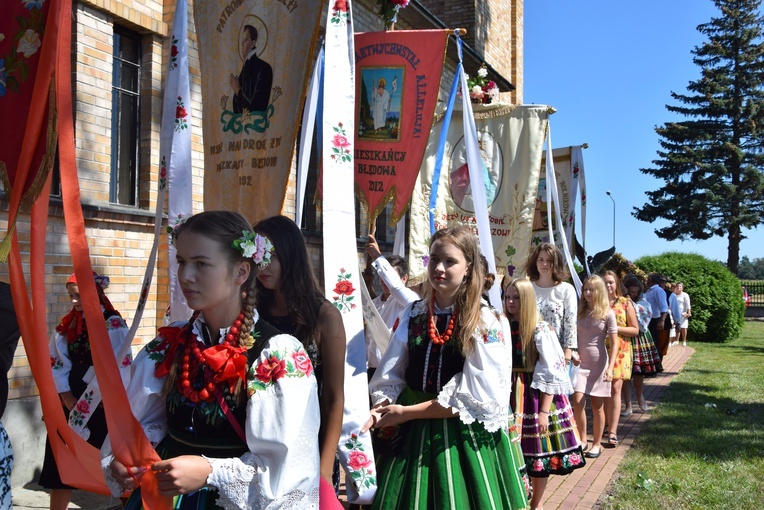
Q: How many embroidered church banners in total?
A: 5